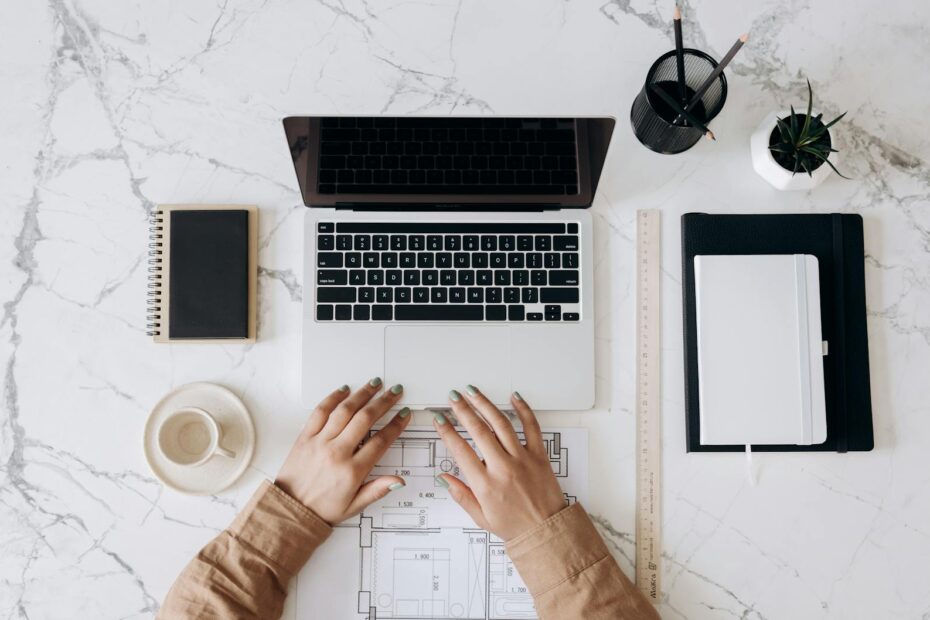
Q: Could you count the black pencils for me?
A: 3